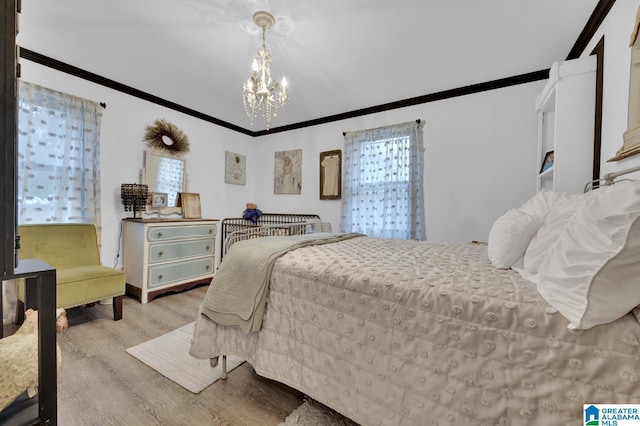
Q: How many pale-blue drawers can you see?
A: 3